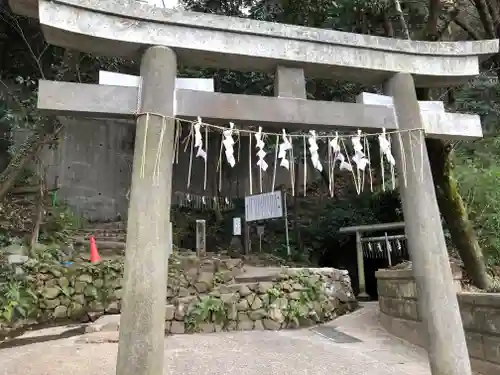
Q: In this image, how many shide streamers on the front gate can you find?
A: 8